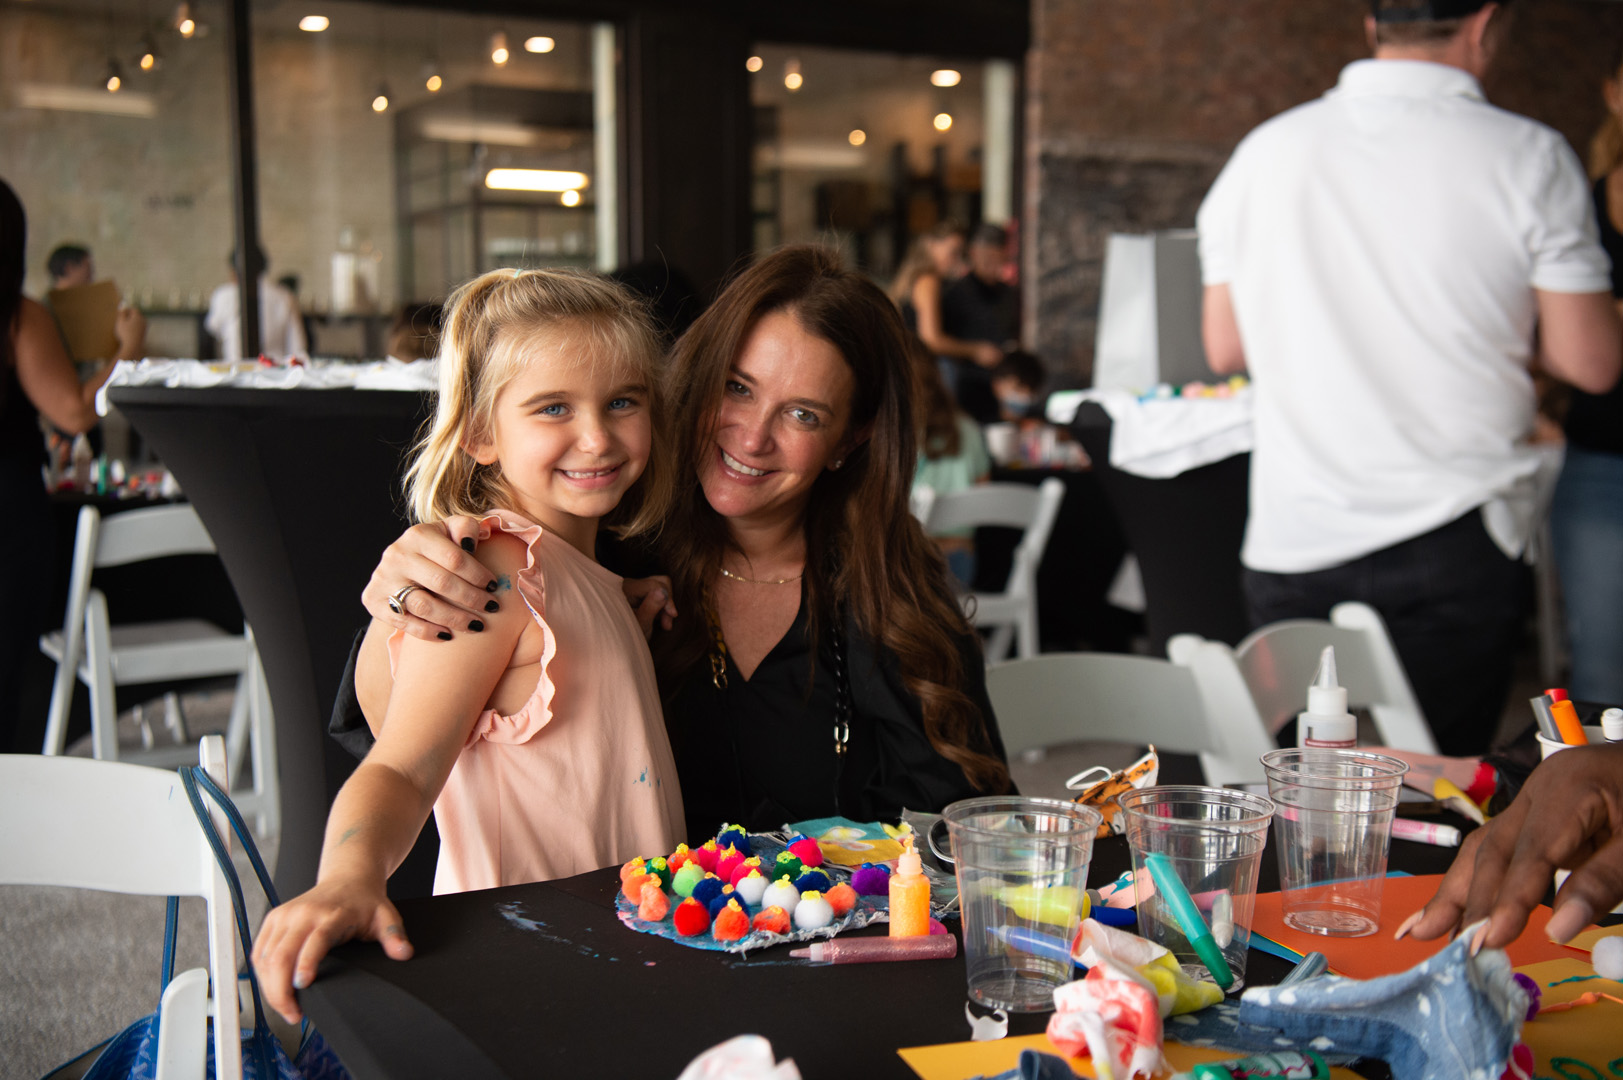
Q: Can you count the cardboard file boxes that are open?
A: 0